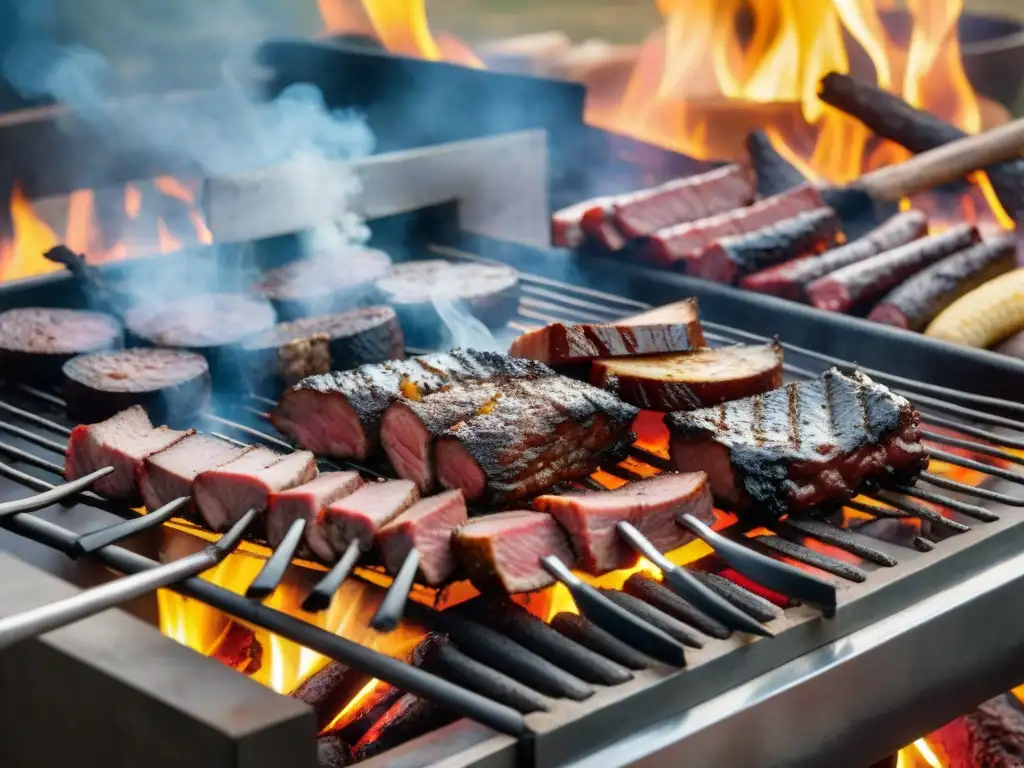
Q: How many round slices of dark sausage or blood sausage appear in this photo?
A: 6